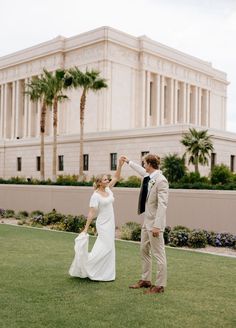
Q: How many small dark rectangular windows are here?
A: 8